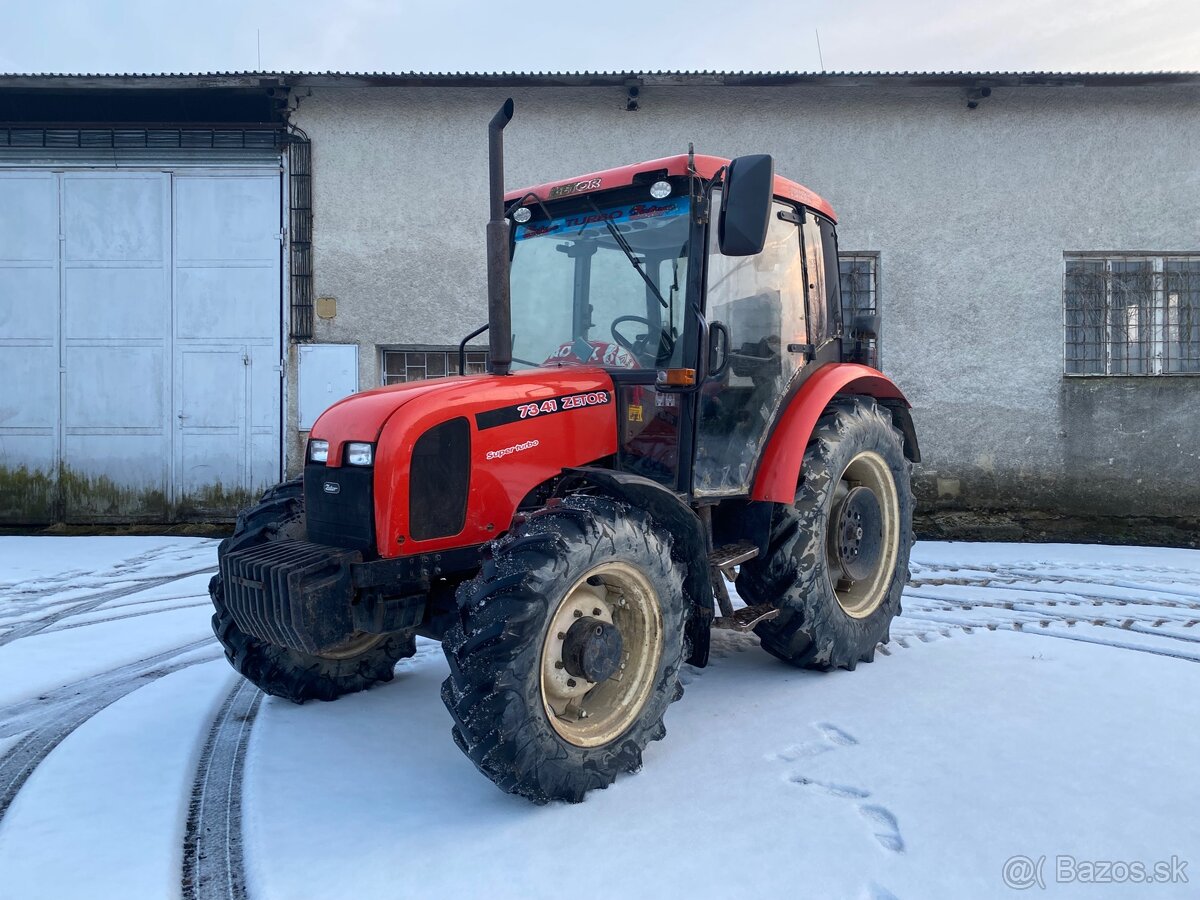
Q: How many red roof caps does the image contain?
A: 1